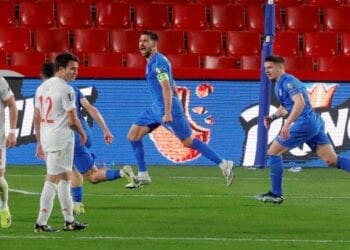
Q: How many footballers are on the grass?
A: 5